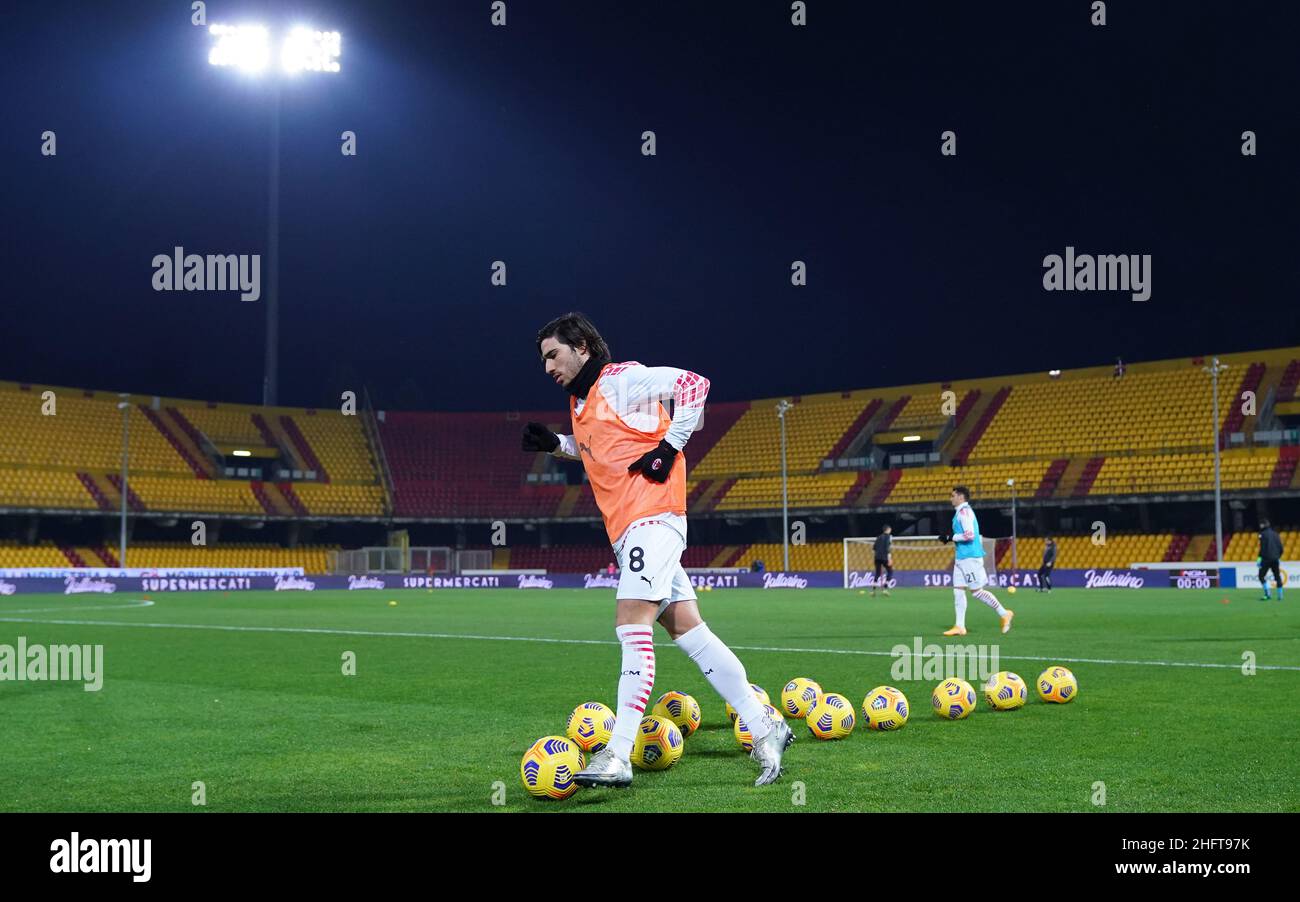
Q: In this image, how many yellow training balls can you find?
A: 12